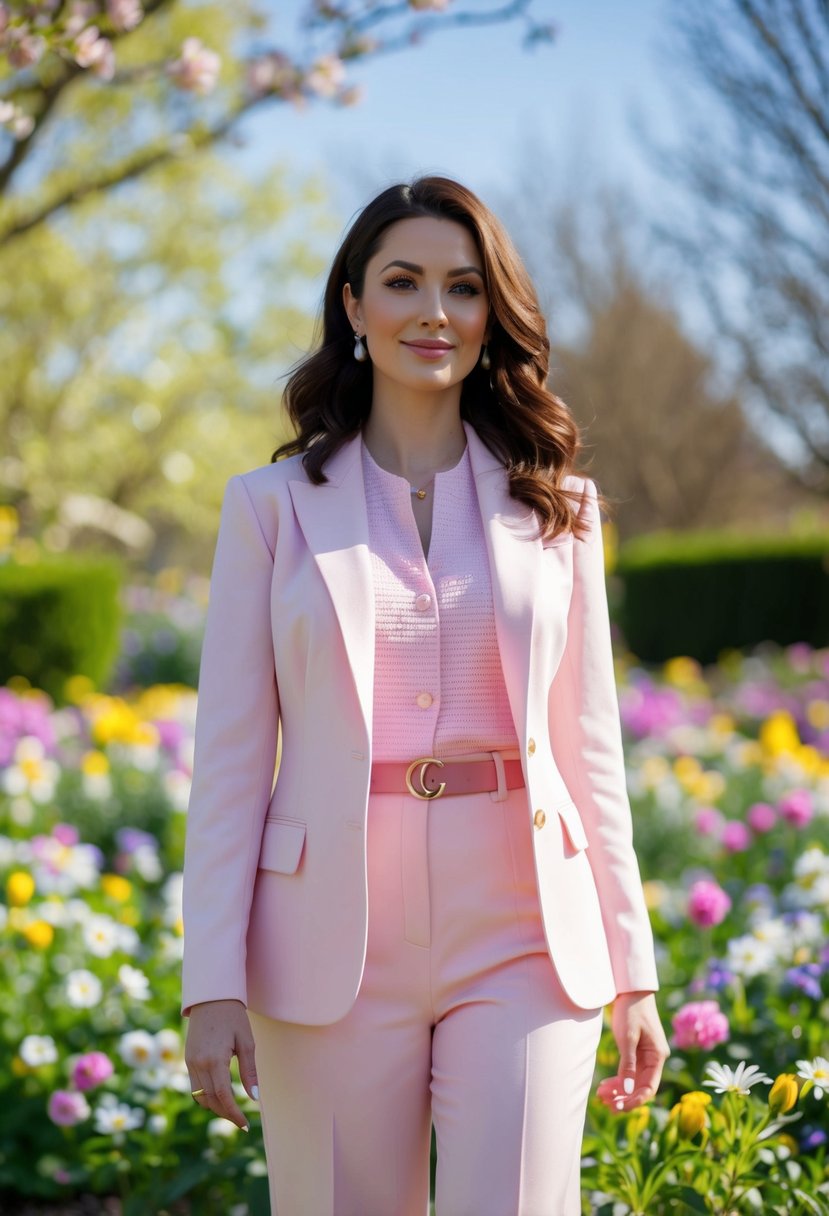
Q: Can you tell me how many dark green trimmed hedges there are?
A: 2